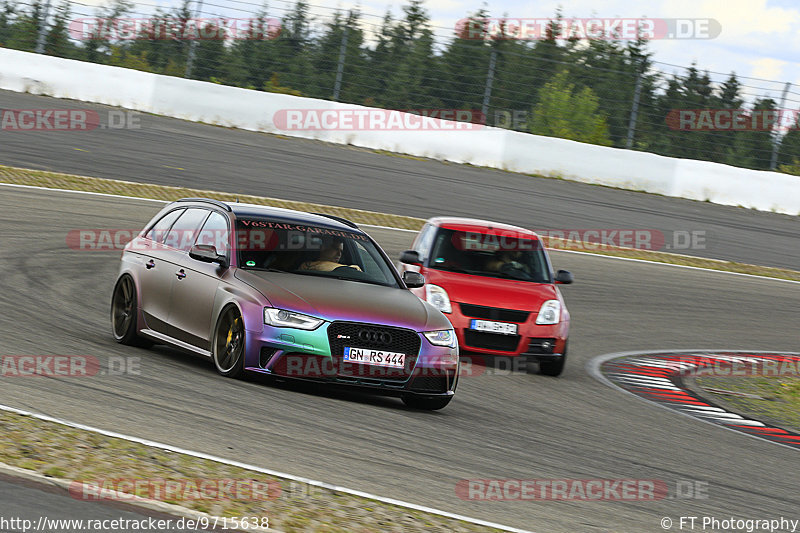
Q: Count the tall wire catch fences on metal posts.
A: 1